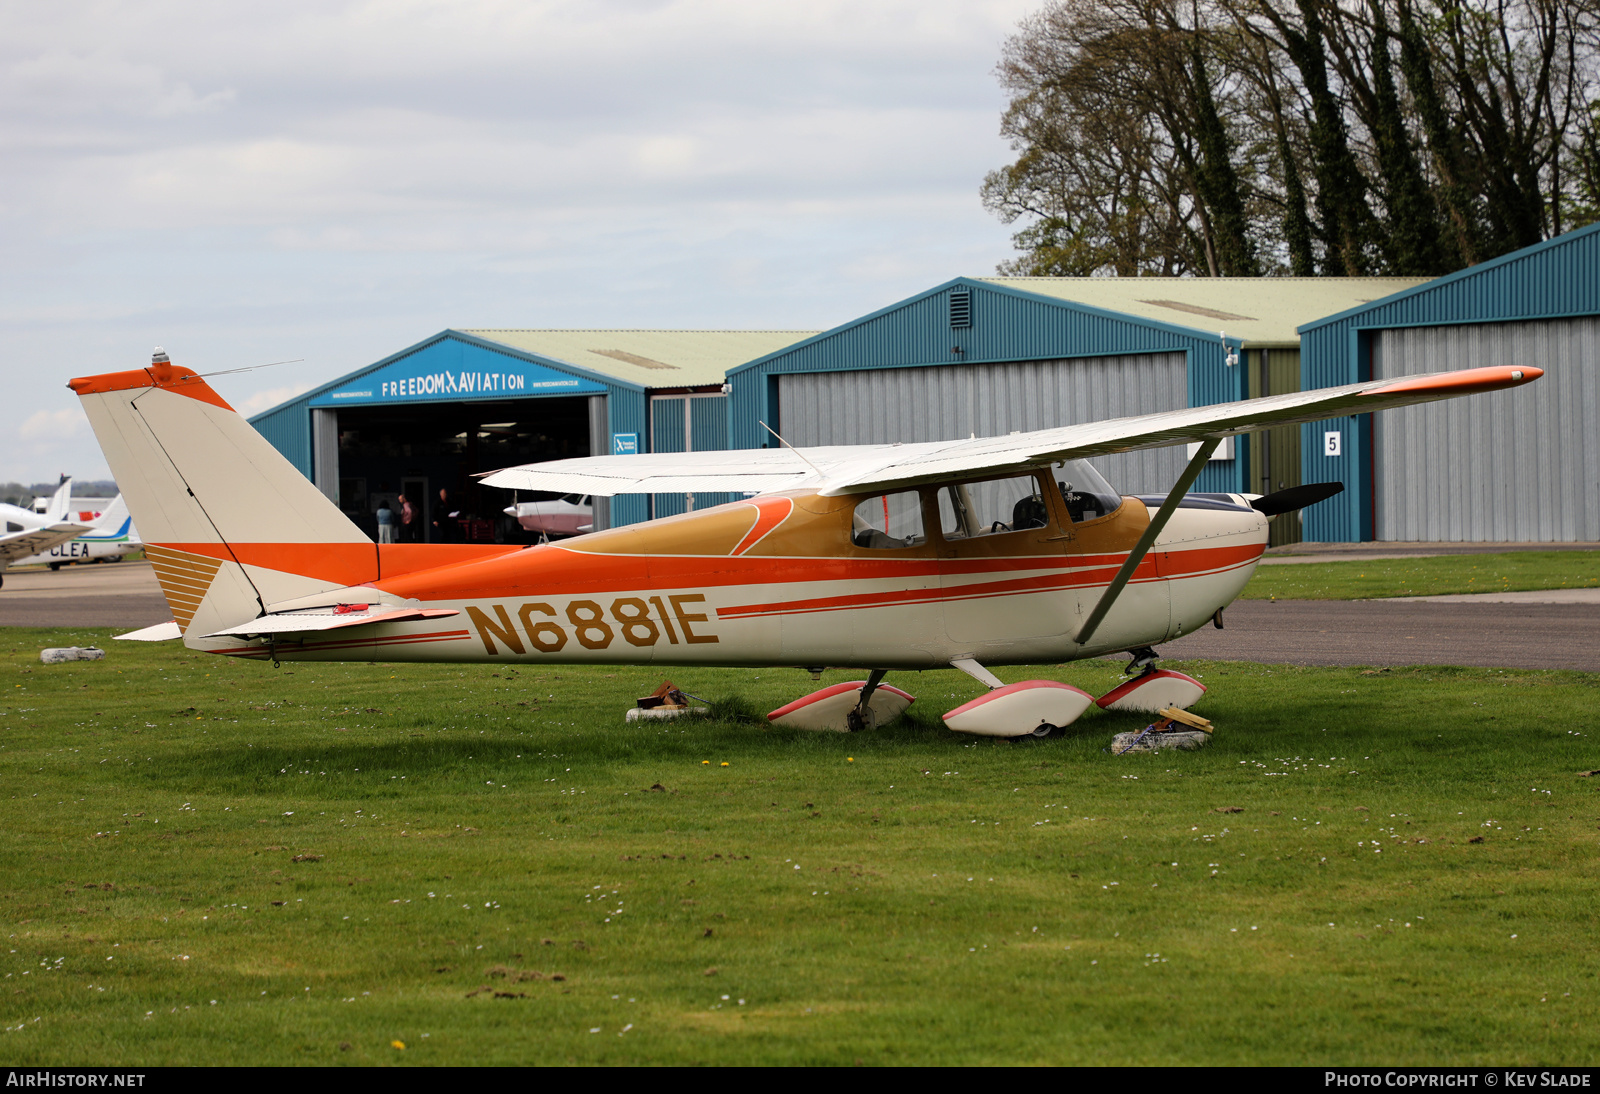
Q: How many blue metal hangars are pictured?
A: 3